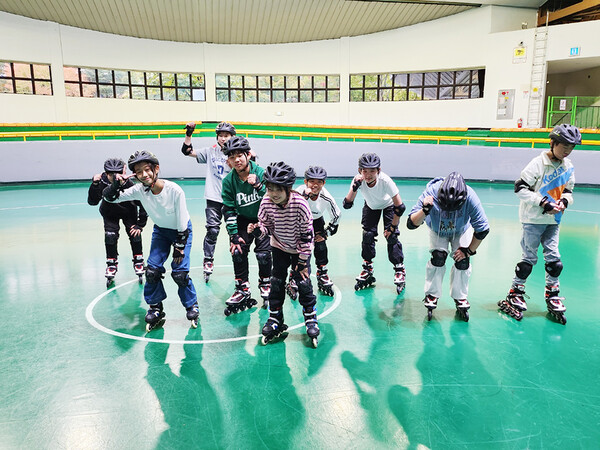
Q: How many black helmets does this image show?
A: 9